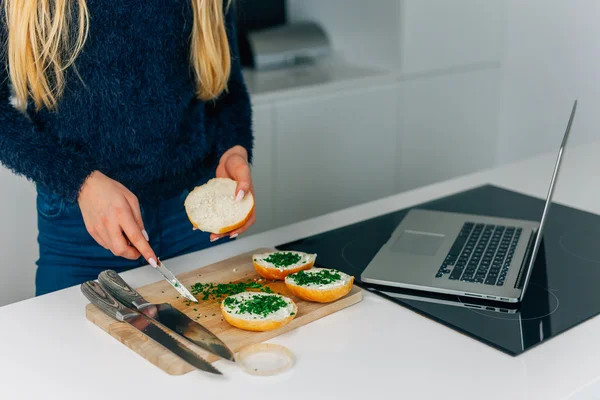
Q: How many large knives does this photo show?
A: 2